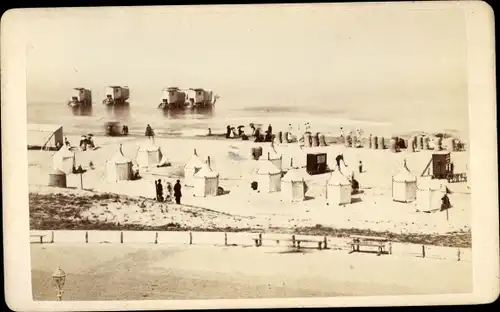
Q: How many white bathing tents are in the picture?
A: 11